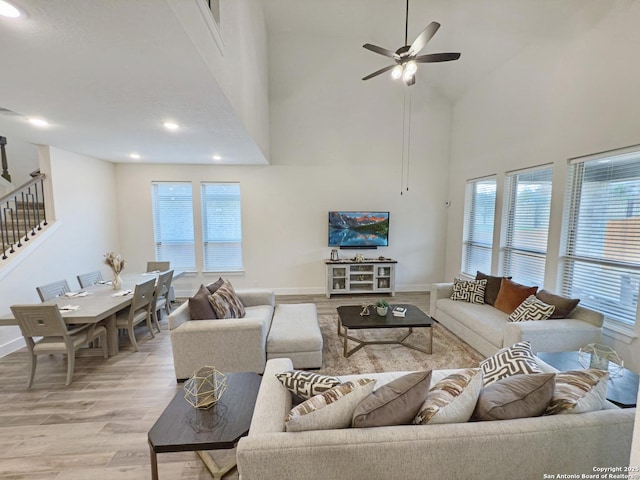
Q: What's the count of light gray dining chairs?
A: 6